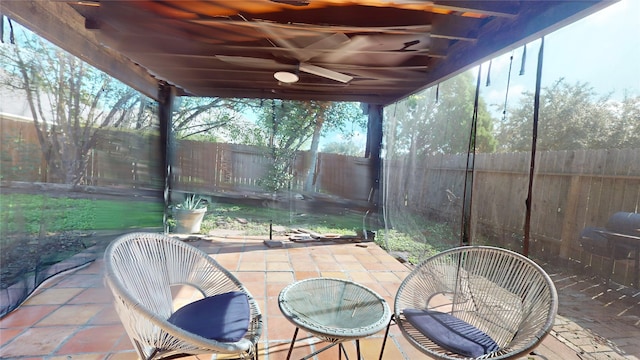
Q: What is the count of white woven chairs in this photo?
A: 2